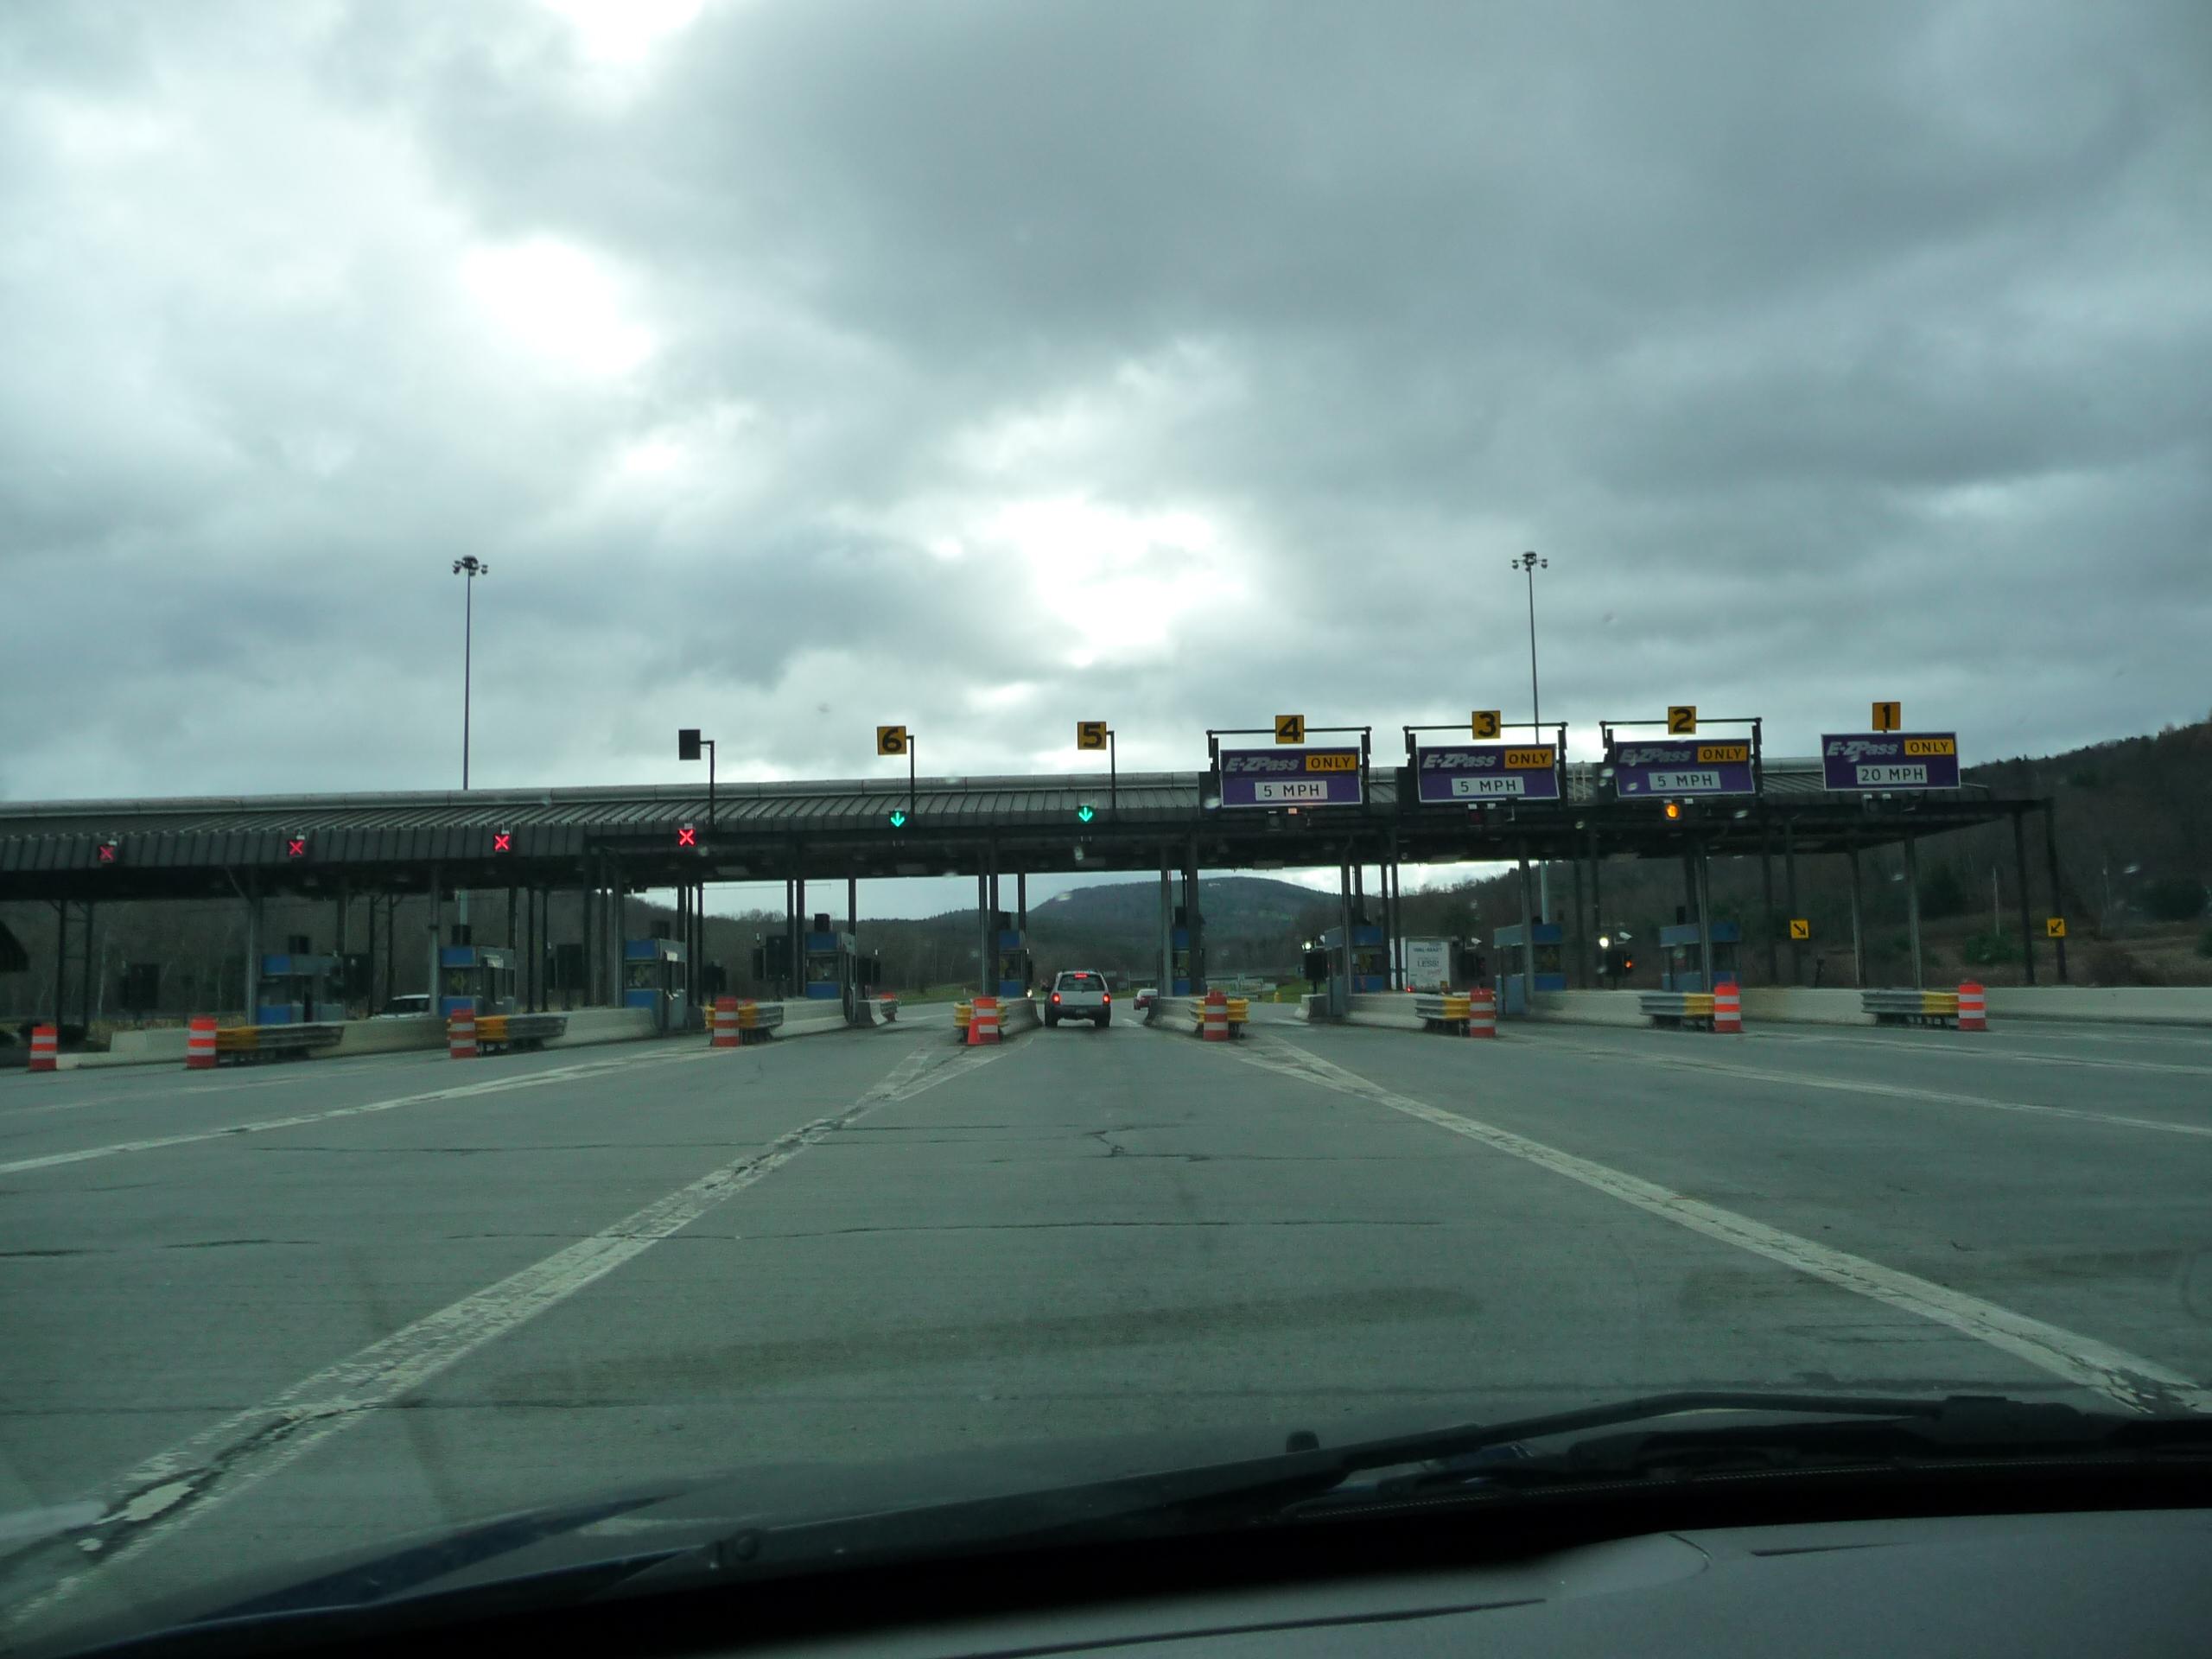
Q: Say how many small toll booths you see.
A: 9